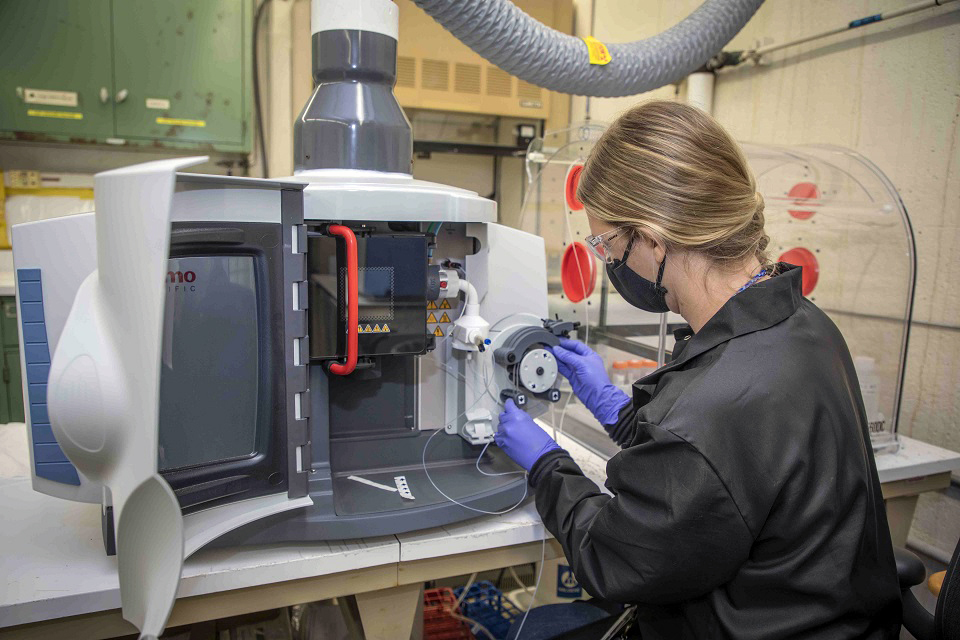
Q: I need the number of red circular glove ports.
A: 4